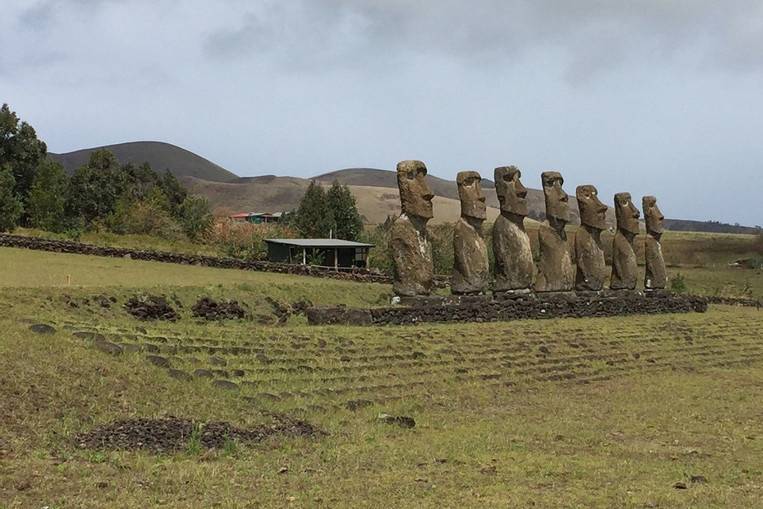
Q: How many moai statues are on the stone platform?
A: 7